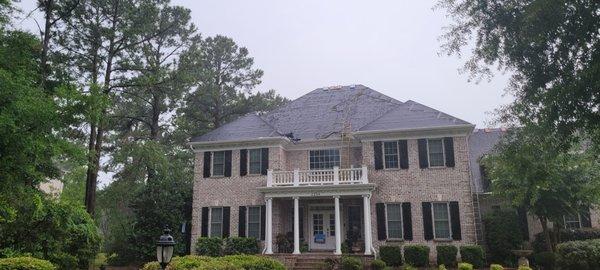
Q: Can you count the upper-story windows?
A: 5